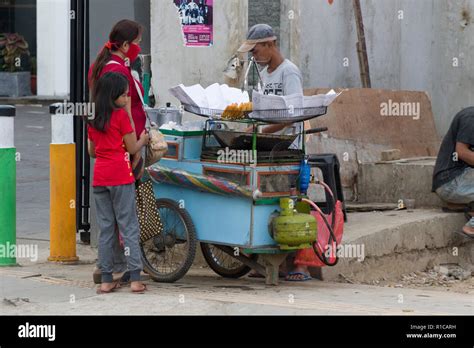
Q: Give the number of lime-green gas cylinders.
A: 1